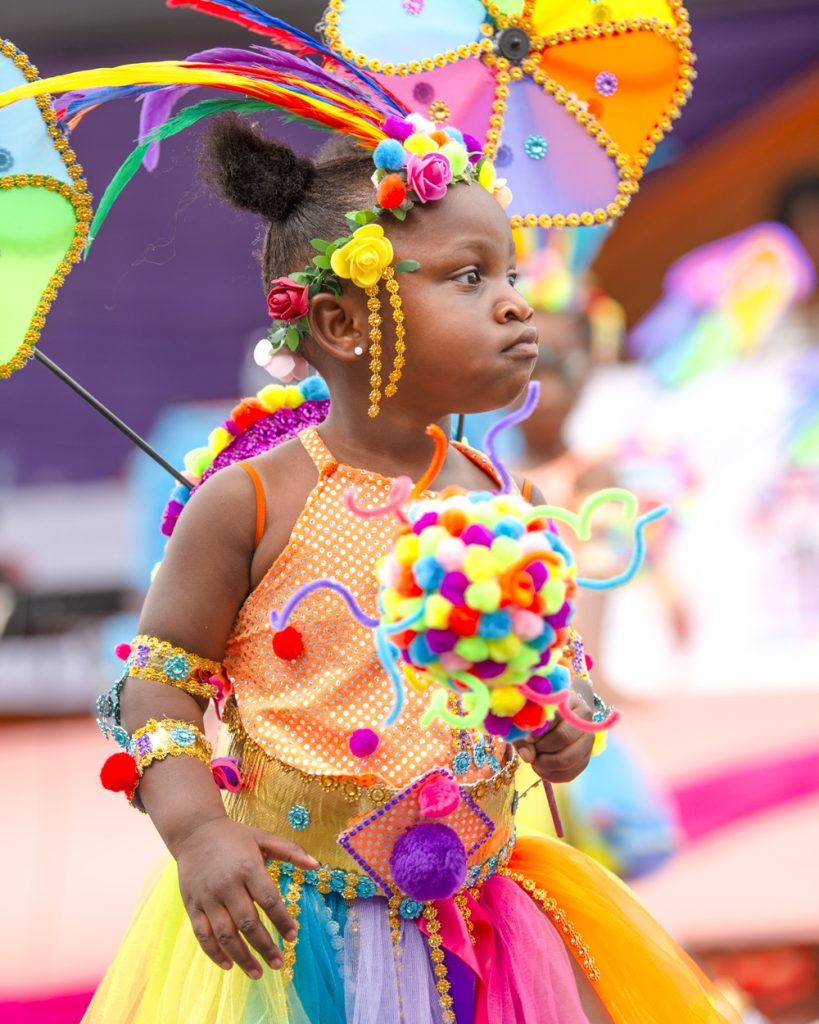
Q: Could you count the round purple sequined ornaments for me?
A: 2